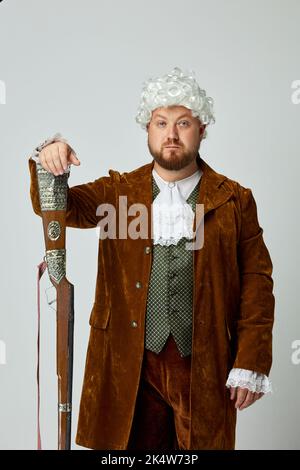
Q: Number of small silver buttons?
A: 3